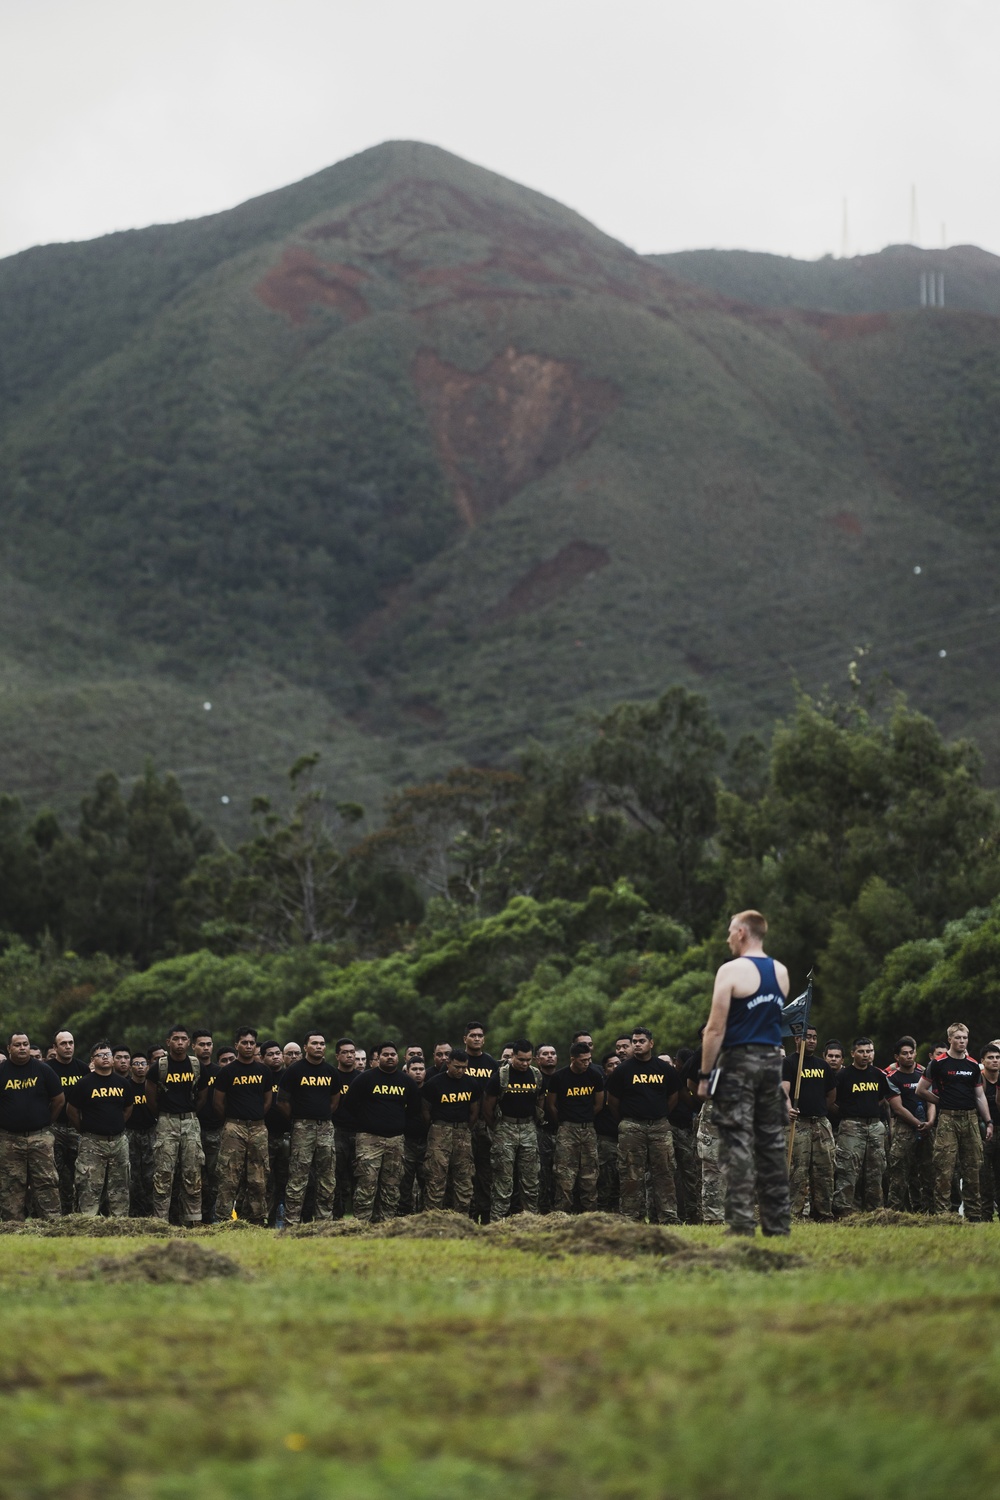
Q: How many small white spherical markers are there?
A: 4